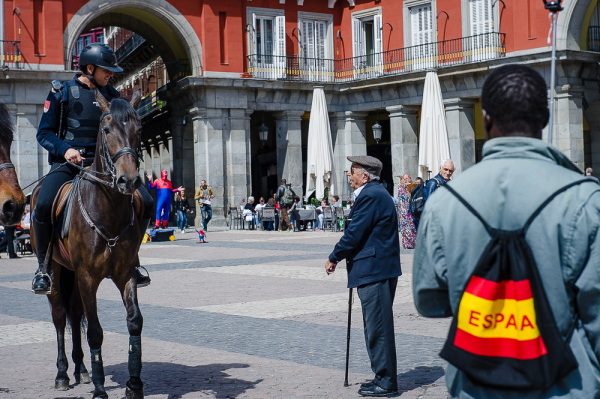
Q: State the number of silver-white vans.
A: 0